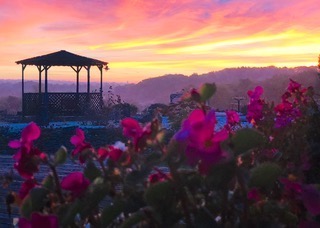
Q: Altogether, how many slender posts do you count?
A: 6